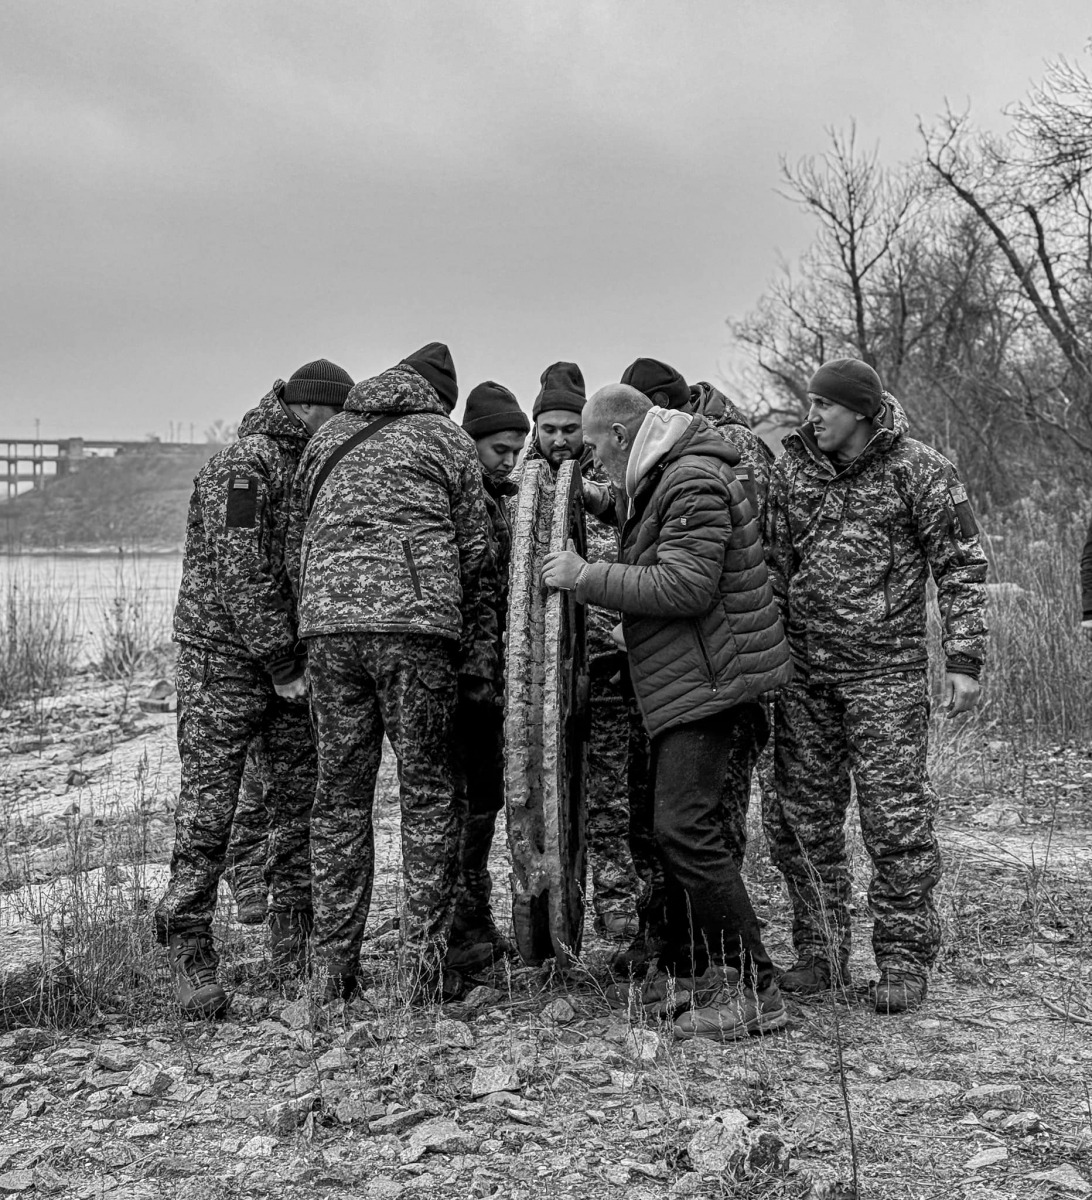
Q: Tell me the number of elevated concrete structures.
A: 1